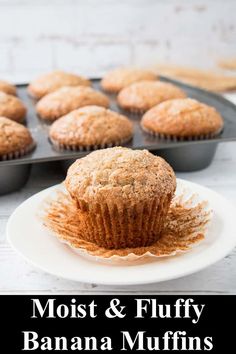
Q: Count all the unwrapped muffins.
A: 1